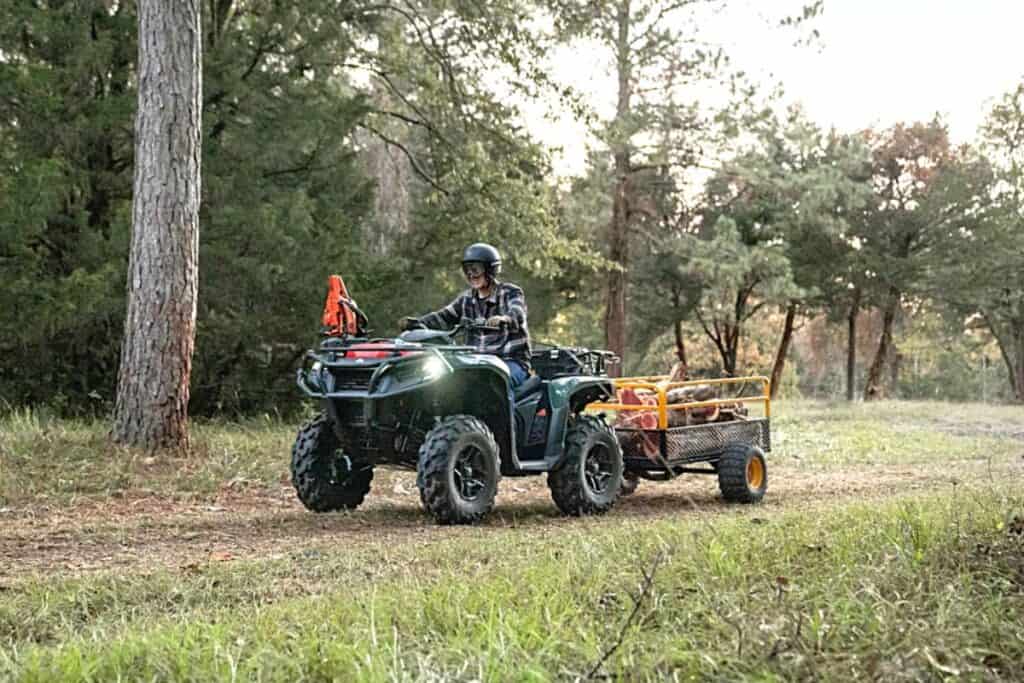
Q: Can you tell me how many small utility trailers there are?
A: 1